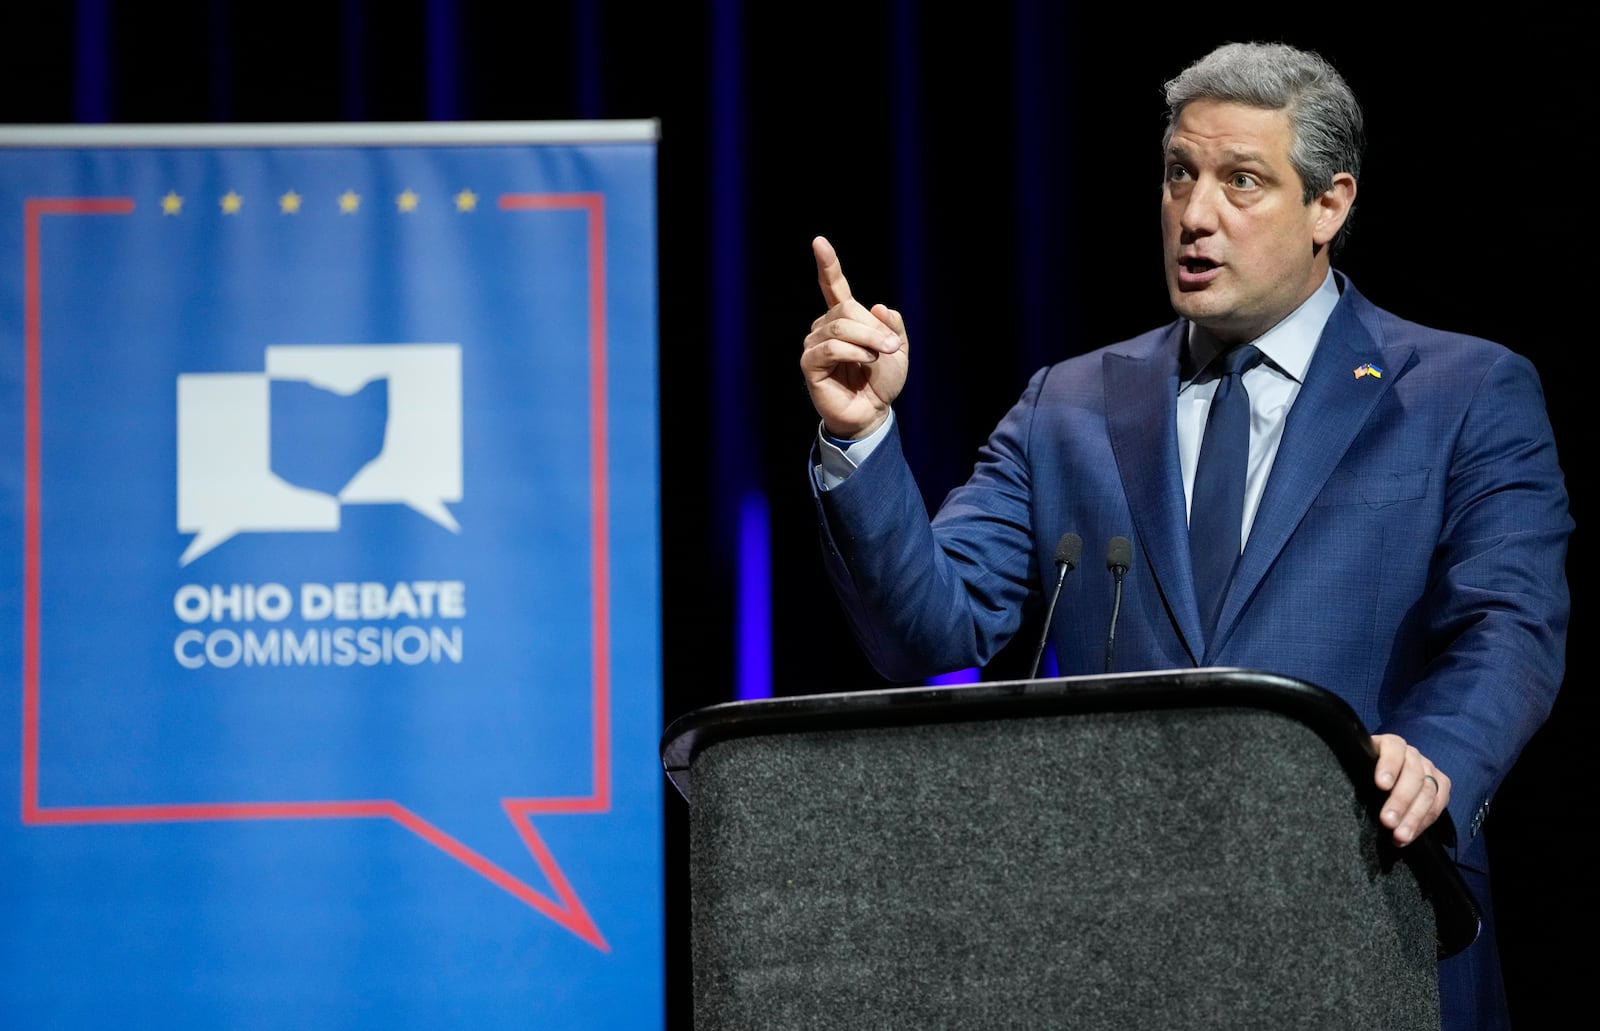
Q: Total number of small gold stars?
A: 6